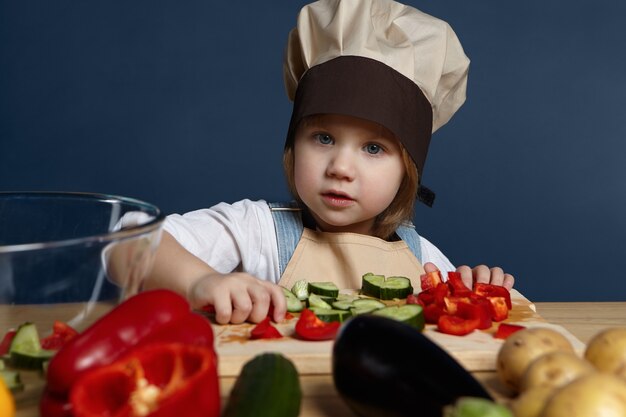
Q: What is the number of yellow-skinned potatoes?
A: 5